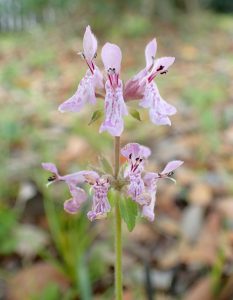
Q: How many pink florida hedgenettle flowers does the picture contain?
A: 8